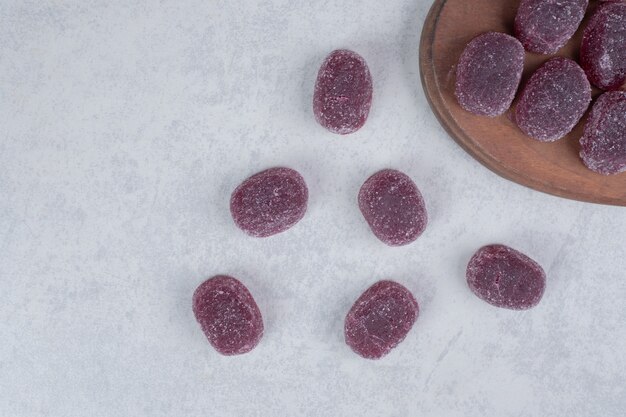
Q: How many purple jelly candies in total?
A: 11